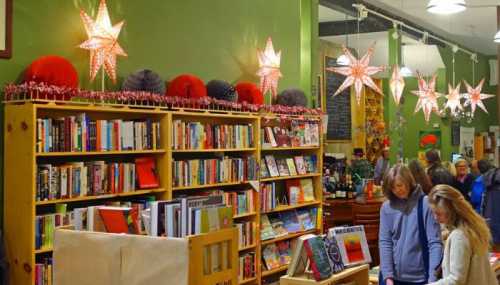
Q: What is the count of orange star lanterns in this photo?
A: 7